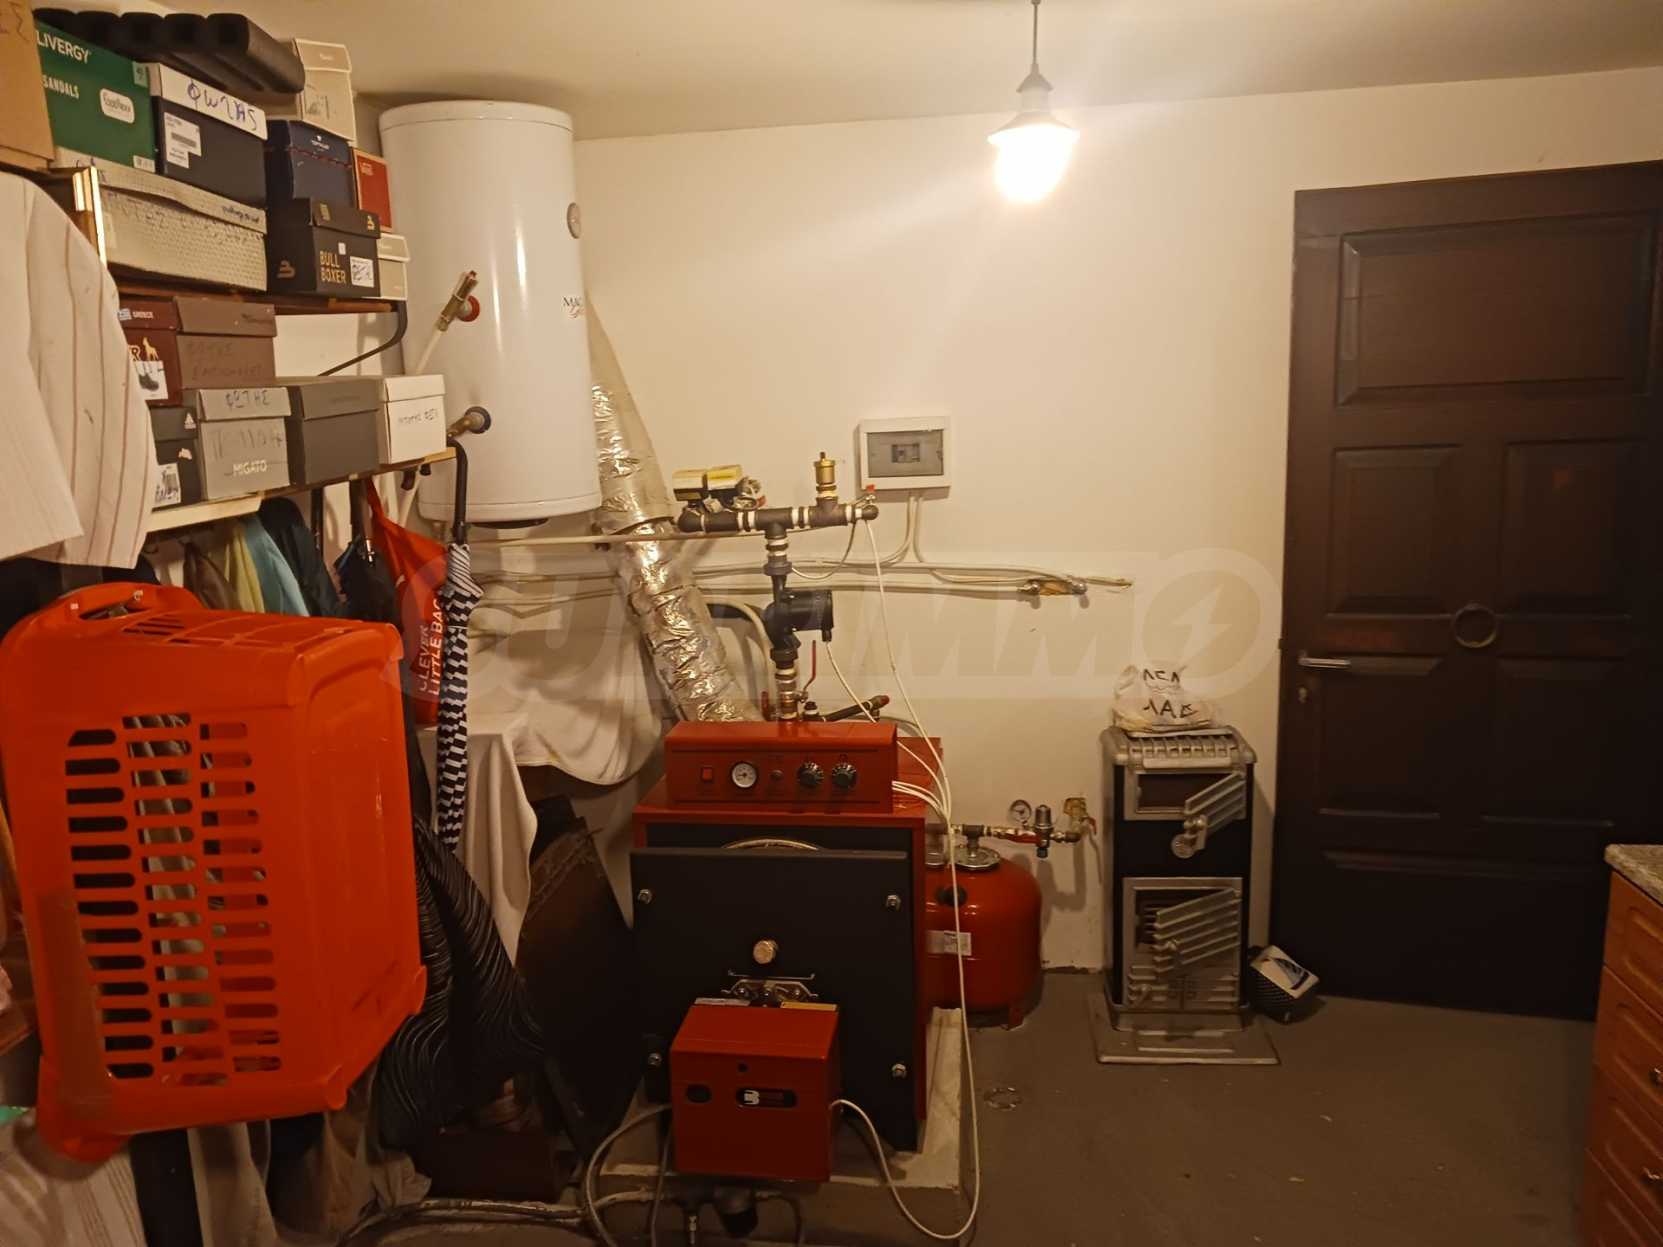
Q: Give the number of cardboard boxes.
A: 15